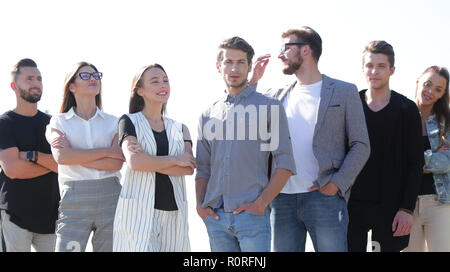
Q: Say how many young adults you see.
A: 7